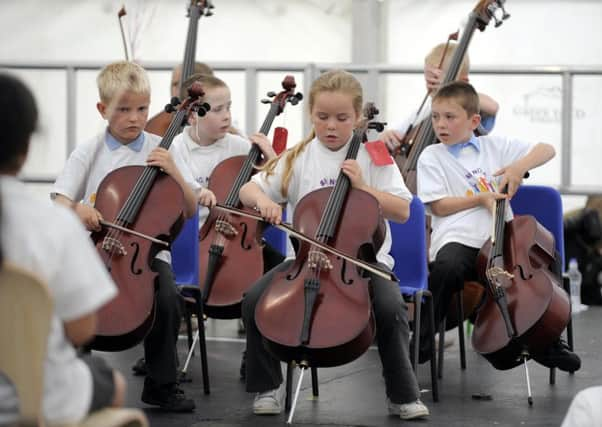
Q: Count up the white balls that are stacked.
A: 0